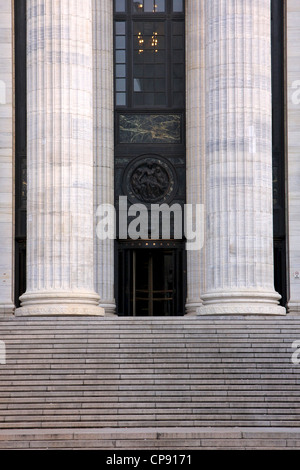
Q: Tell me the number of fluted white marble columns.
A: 4